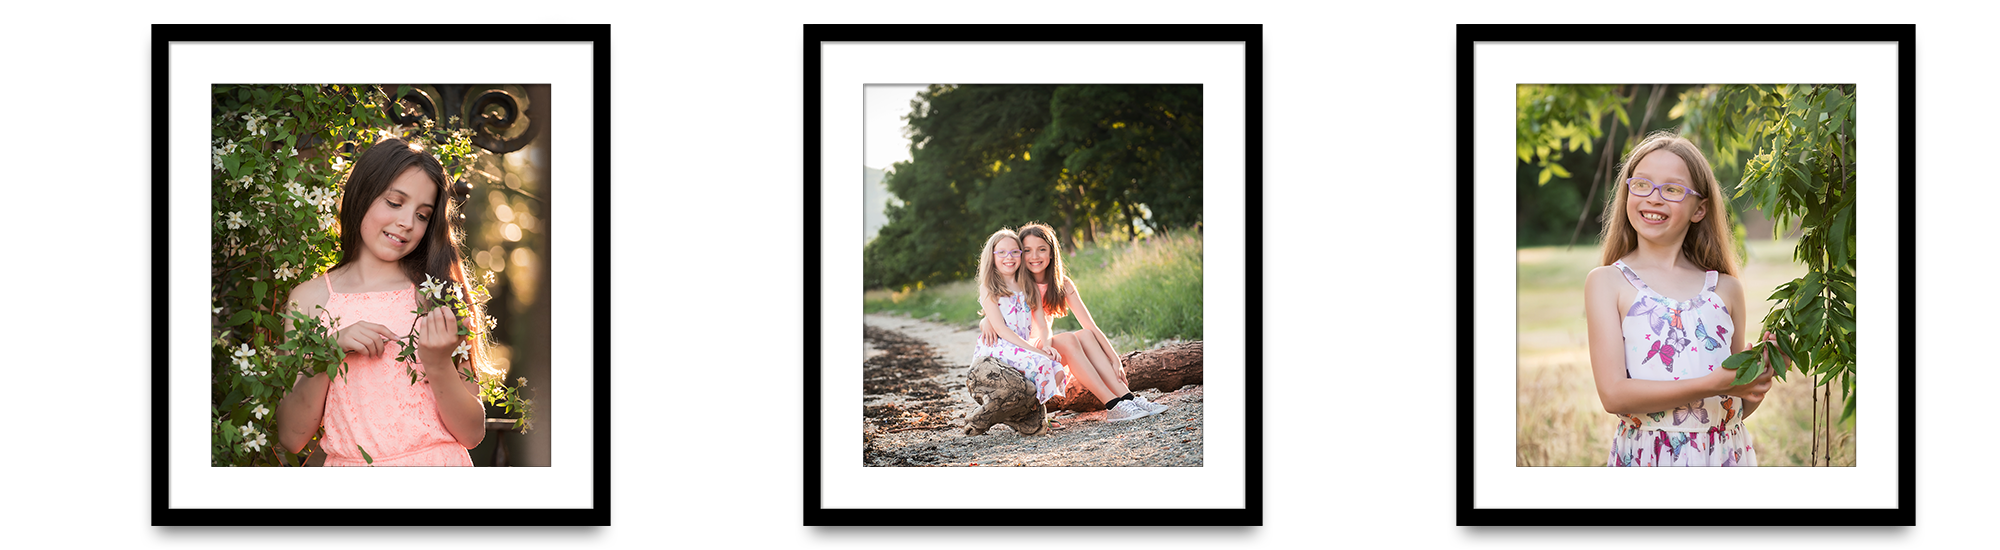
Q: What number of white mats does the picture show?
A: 3